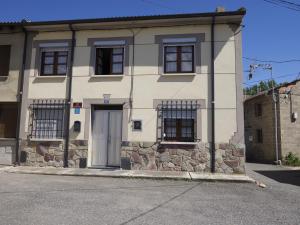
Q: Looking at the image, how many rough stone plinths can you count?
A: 2